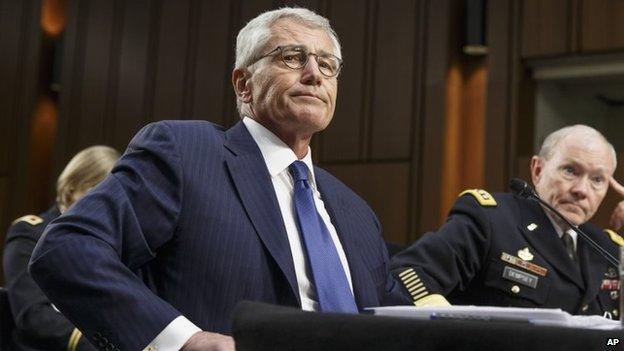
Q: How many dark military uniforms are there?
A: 2